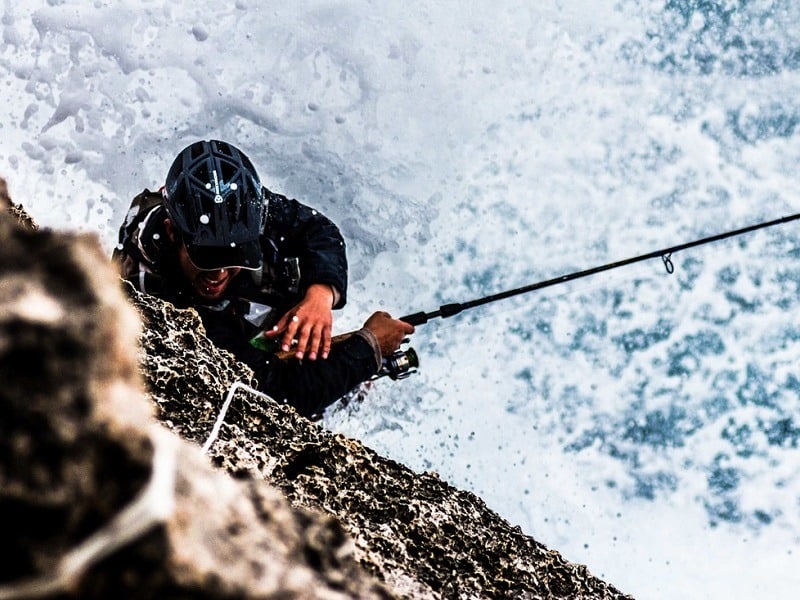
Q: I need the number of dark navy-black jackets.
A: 1